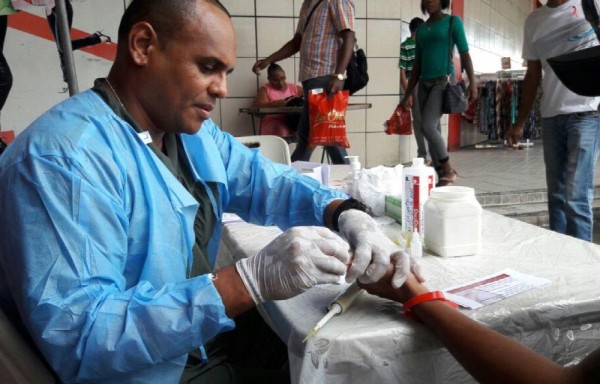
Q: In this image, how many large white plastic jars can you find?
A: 1